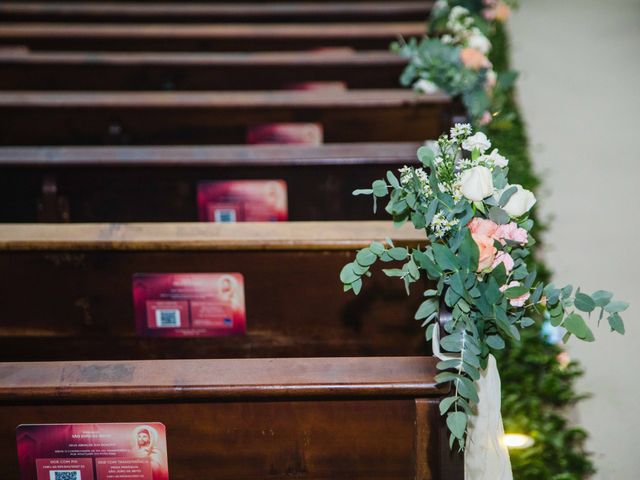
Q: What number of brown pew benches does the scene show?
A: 7